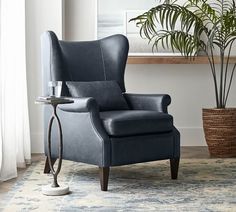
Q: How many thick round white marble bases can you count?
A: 1